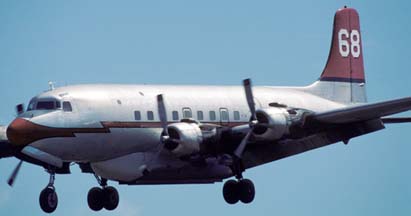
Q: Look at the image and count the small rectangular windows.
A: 8